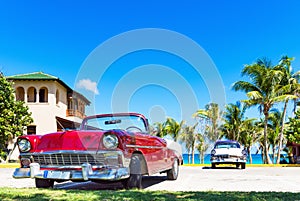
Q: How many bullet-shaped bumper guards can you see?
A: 2